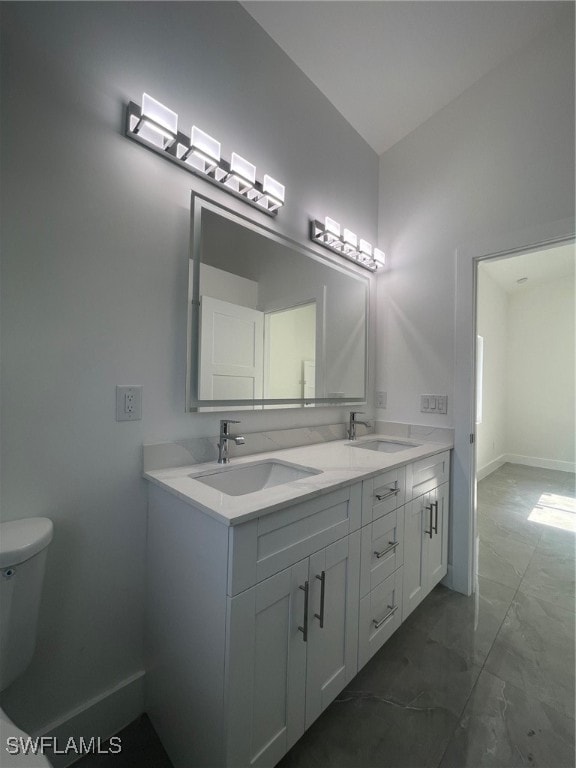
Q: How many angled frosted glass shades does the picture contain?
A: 8